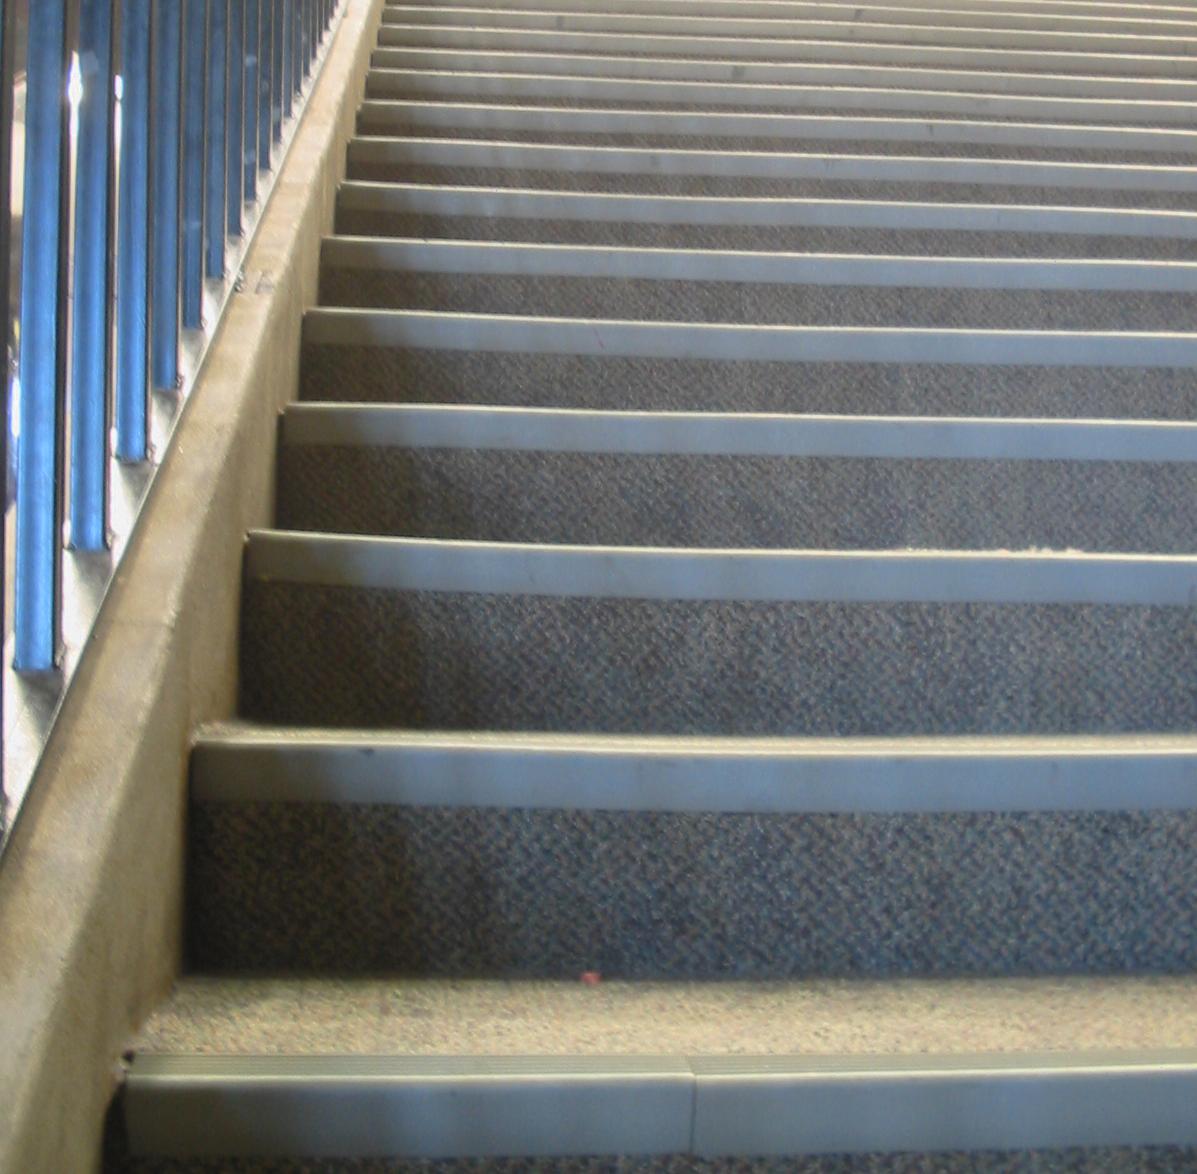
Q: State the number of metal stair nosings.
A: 15